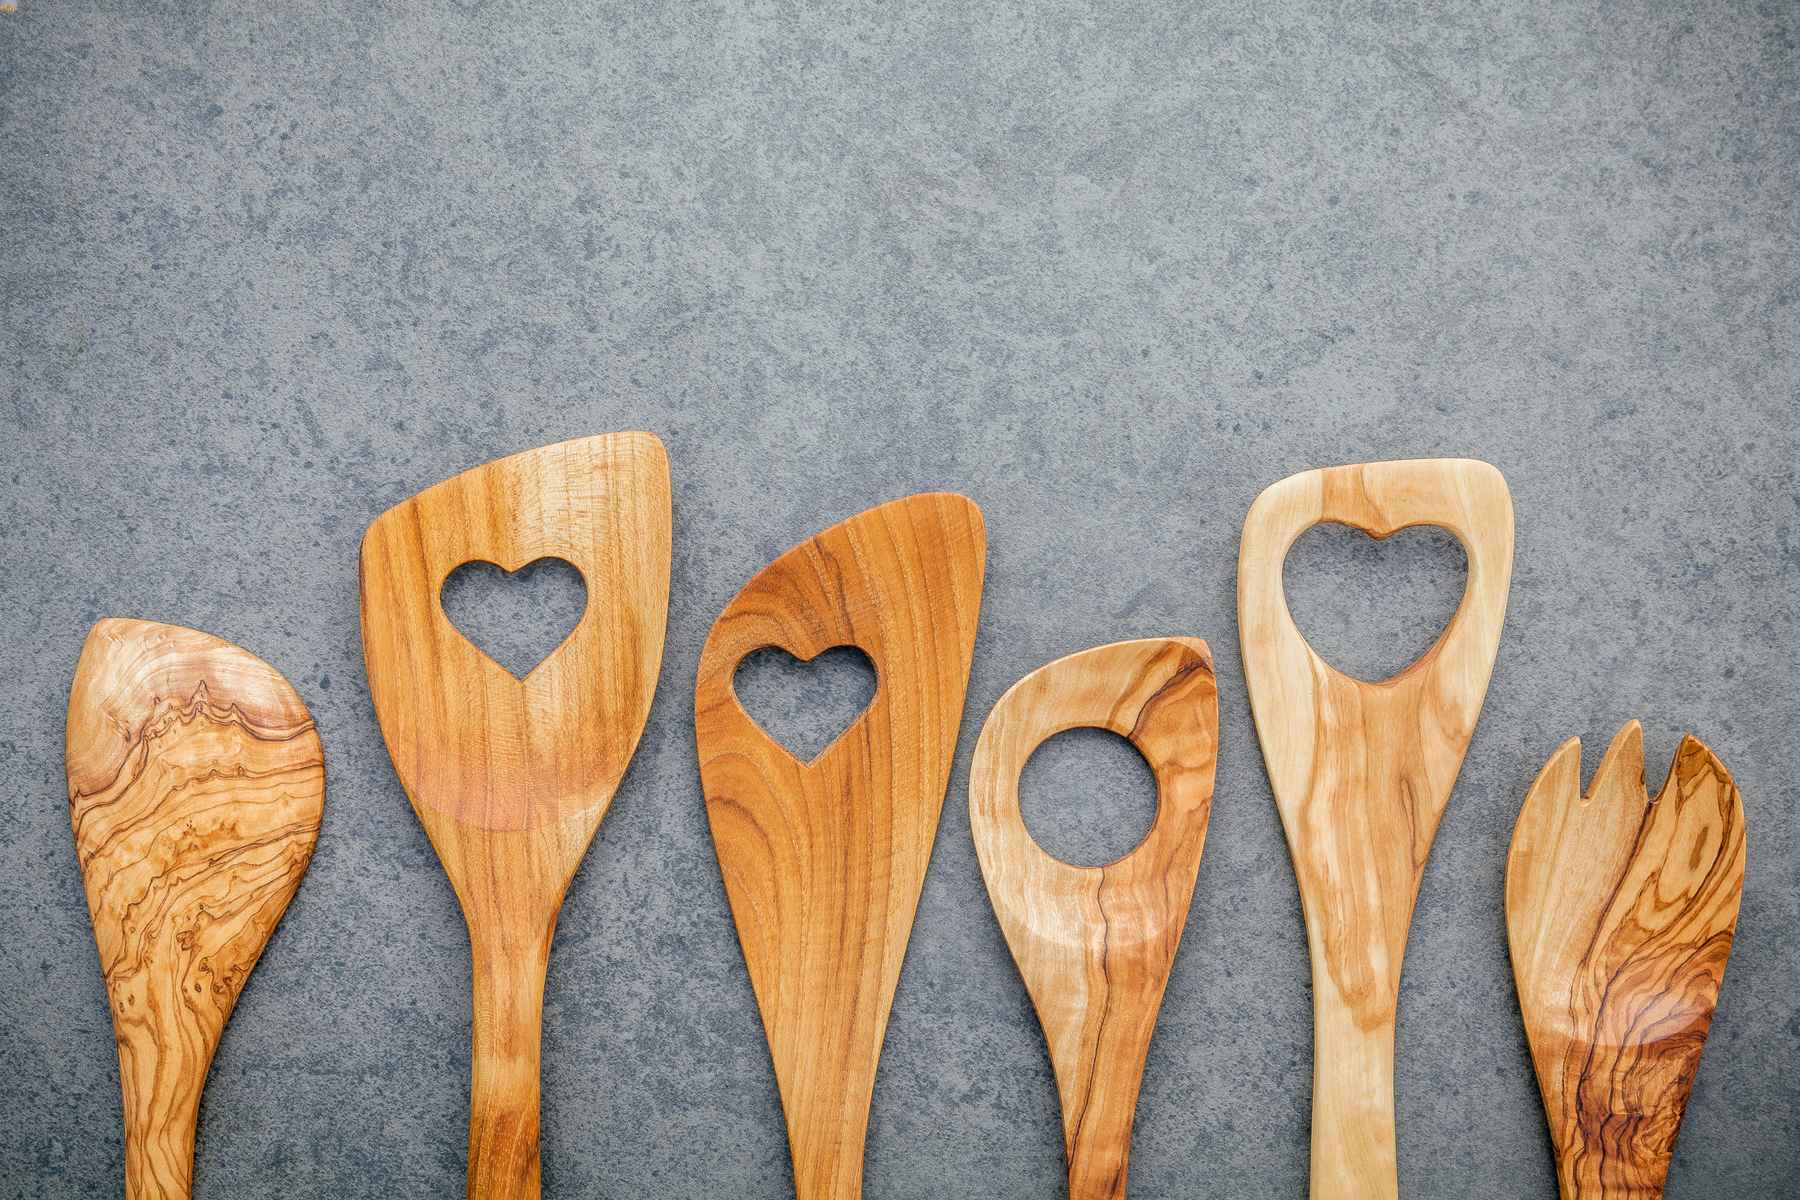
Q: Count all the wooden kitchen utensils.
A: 6